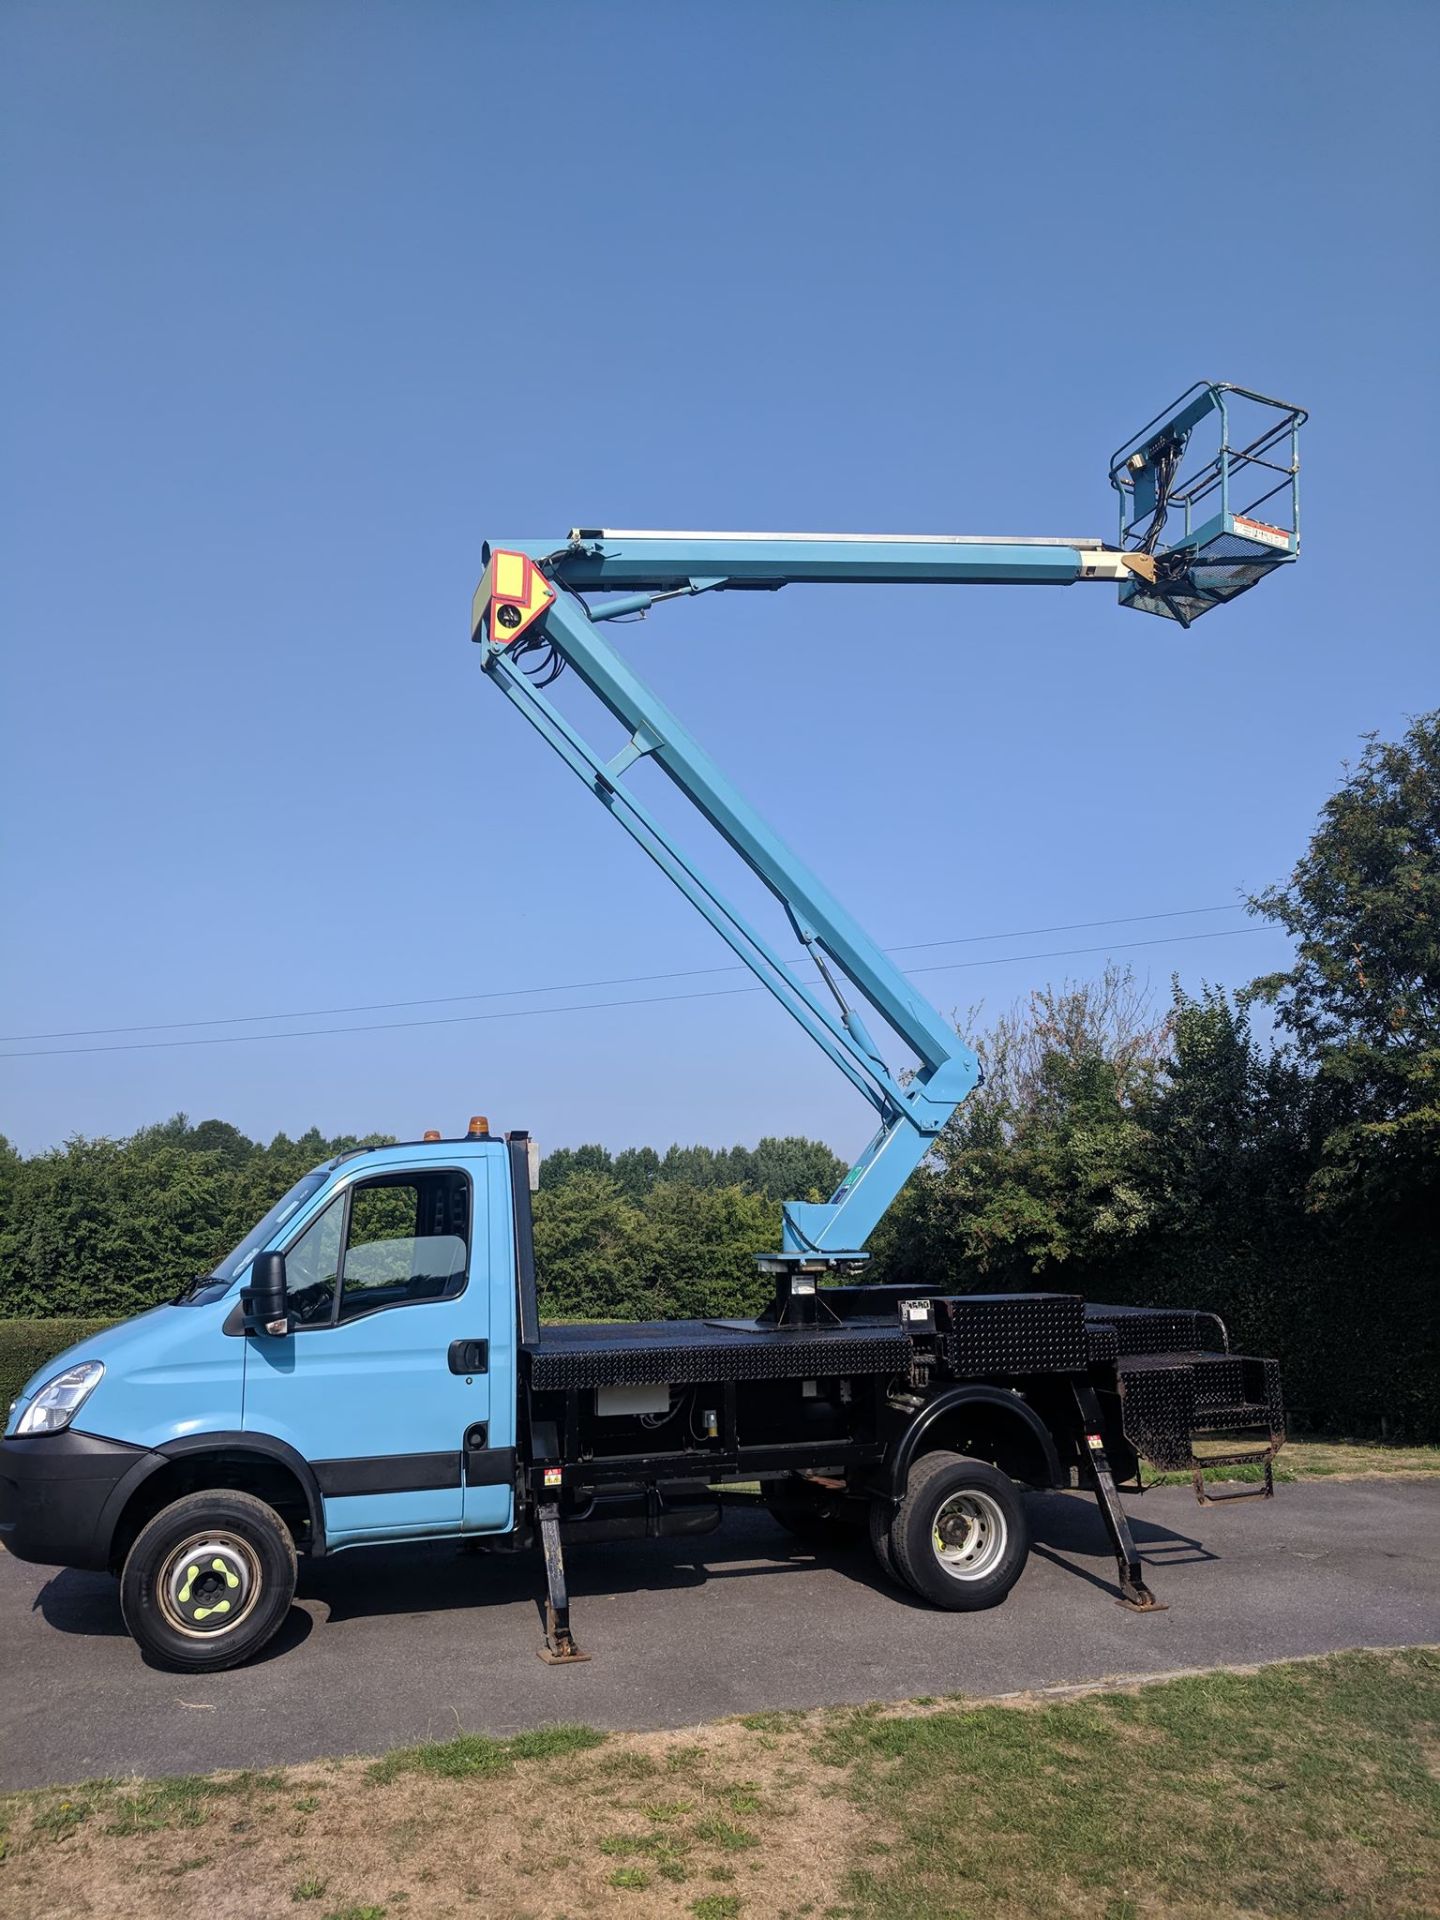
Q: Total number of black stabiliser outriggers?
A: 2